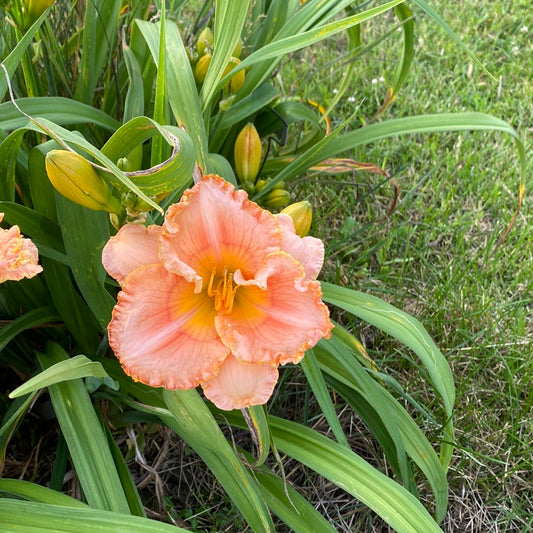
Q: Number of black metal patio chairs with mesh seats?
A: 0